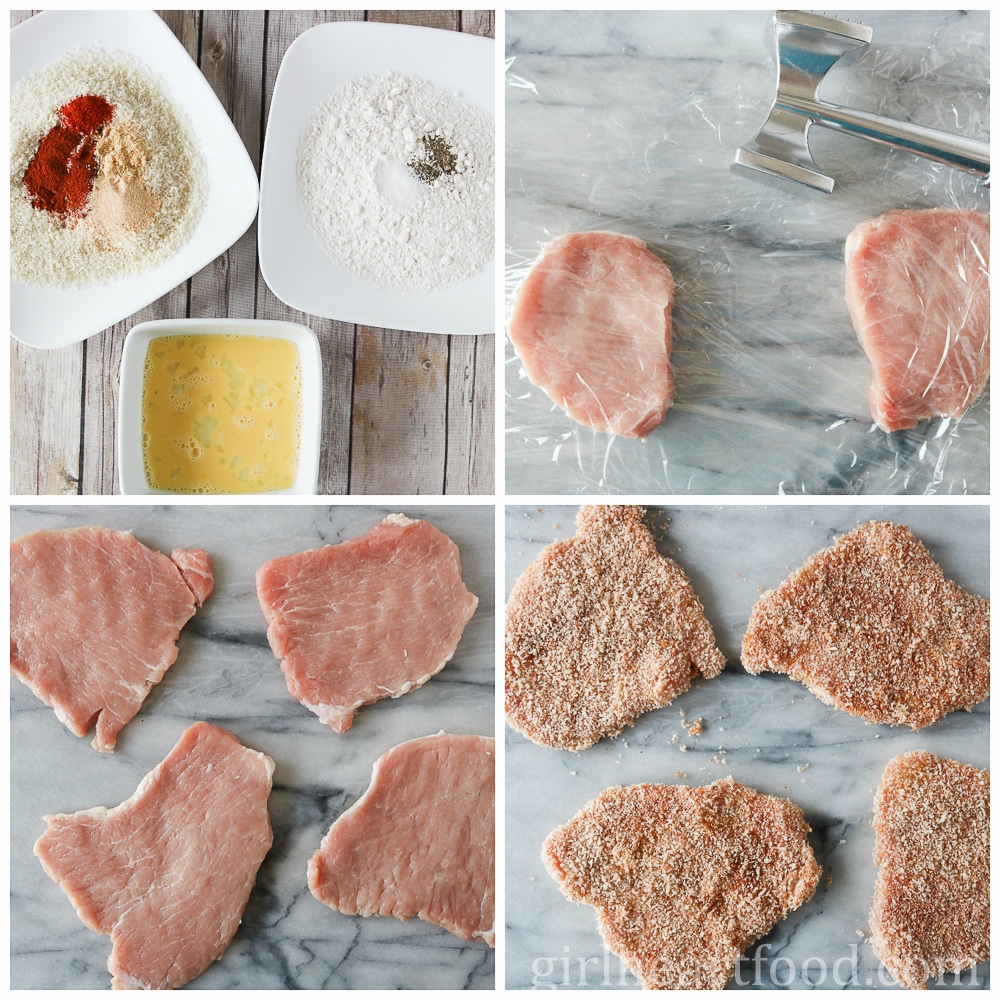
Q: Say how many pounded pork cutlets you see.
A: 4